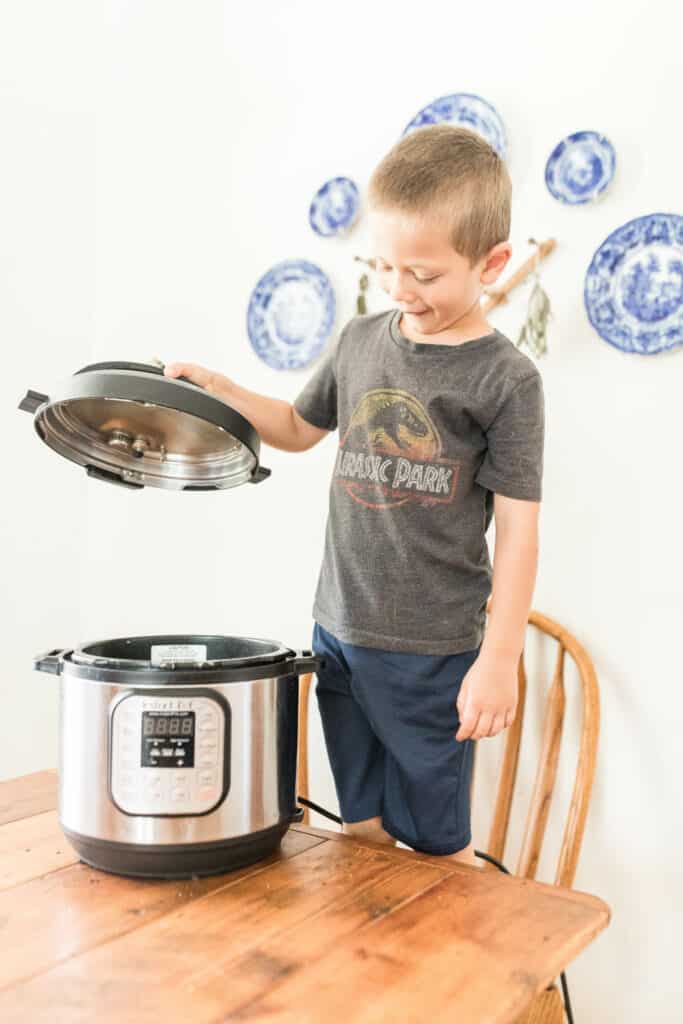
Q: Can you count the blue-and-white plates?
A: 5